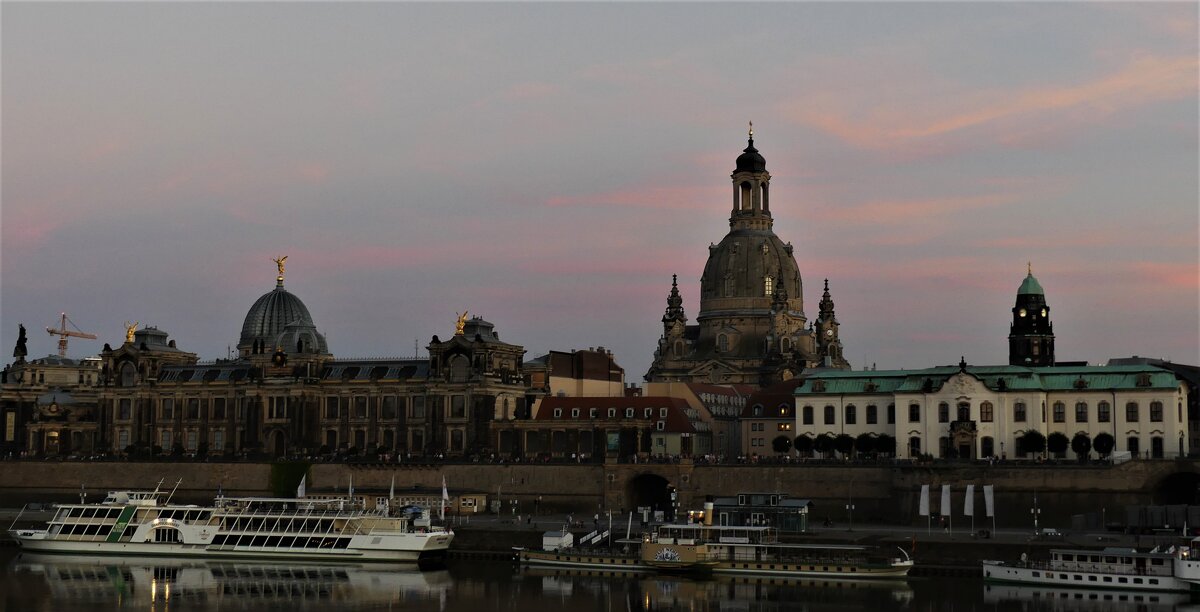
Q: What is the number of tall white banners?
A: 4